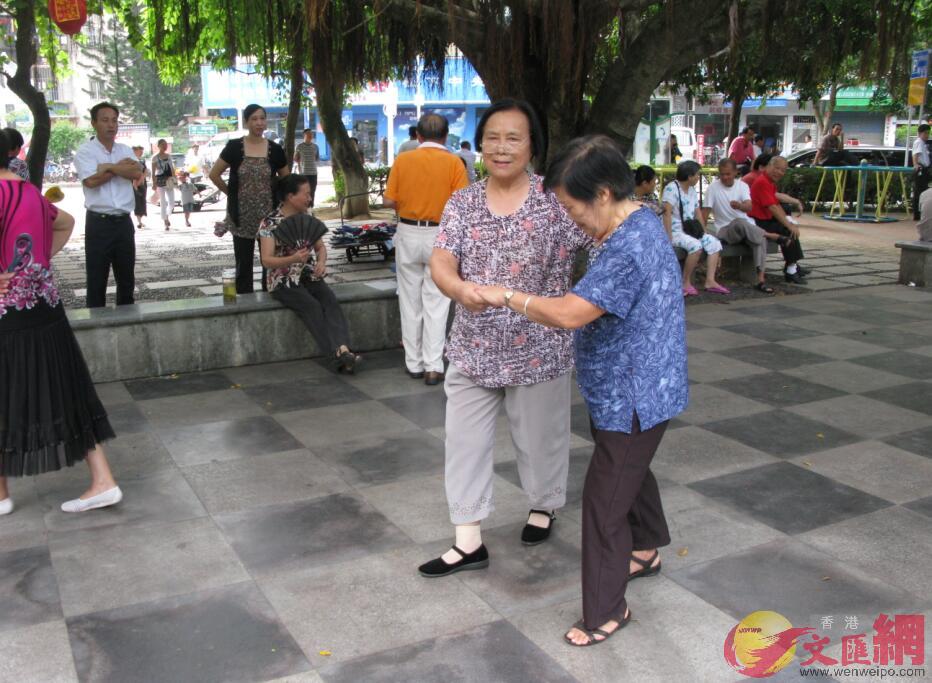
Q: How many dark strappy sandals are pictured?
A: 2